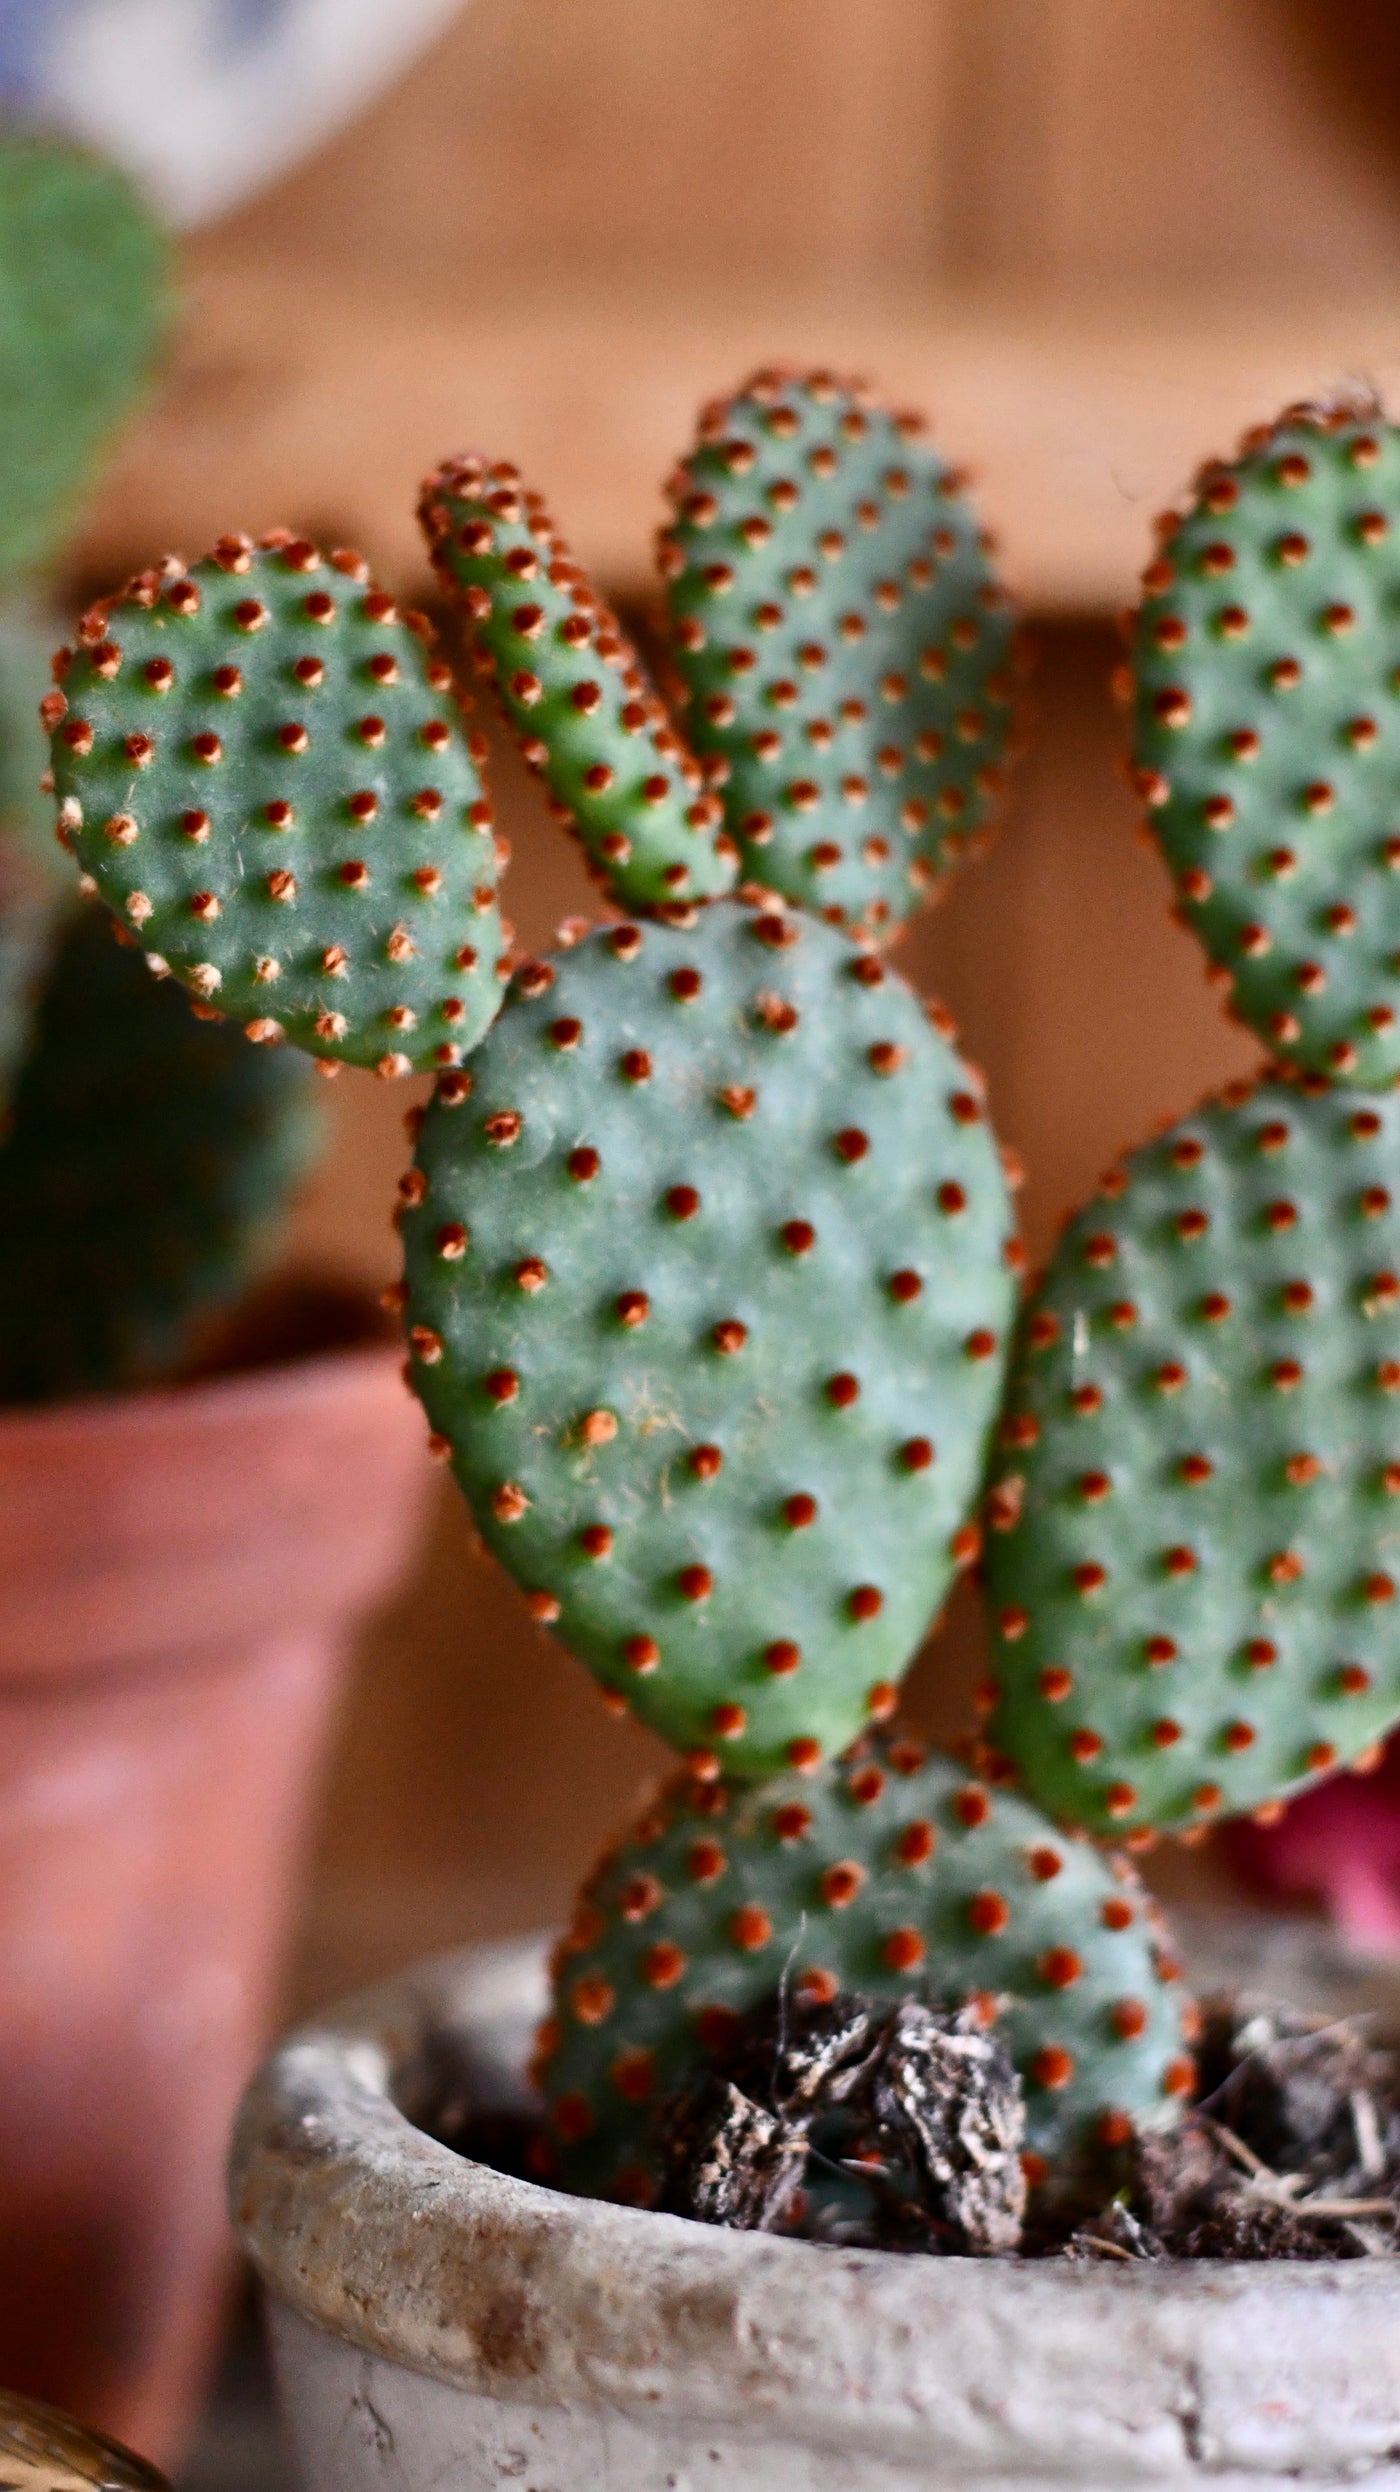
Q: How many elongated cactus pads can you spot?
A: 1